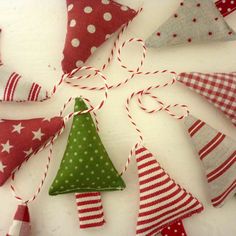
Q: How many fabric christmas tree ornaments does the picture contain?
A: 9